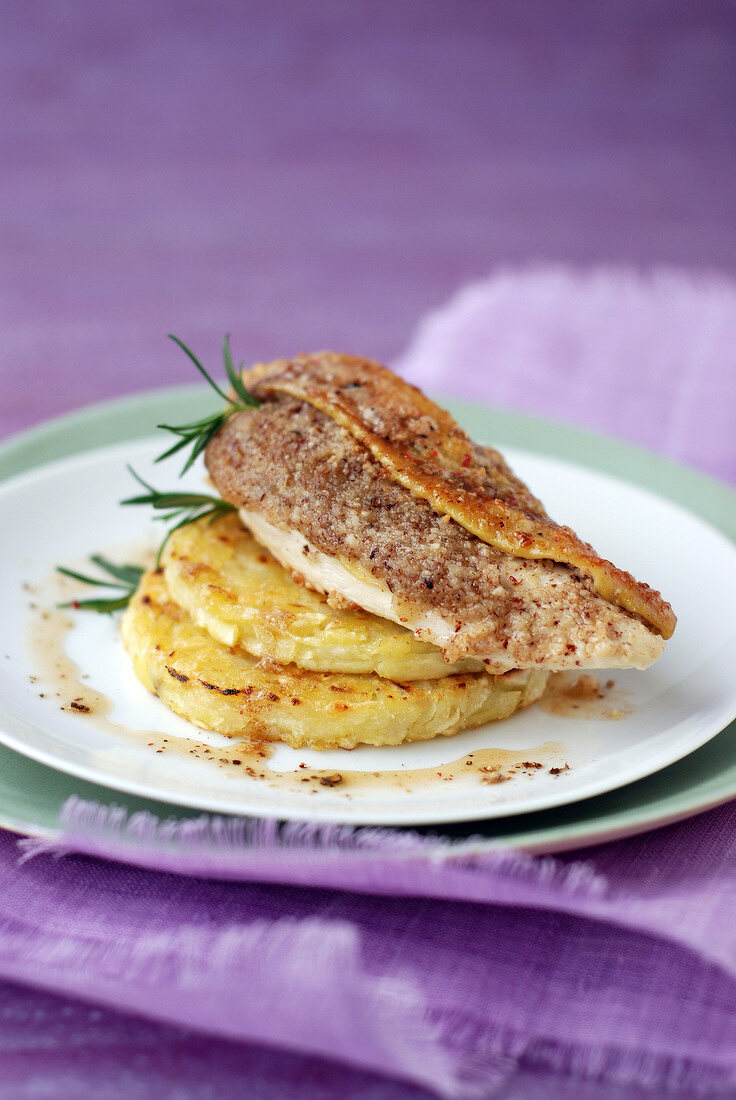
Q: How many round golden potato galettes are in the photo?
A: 2